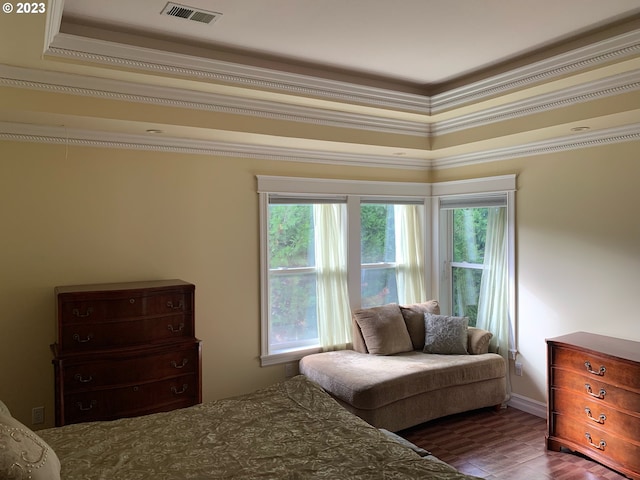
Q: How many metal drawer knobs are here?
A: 12